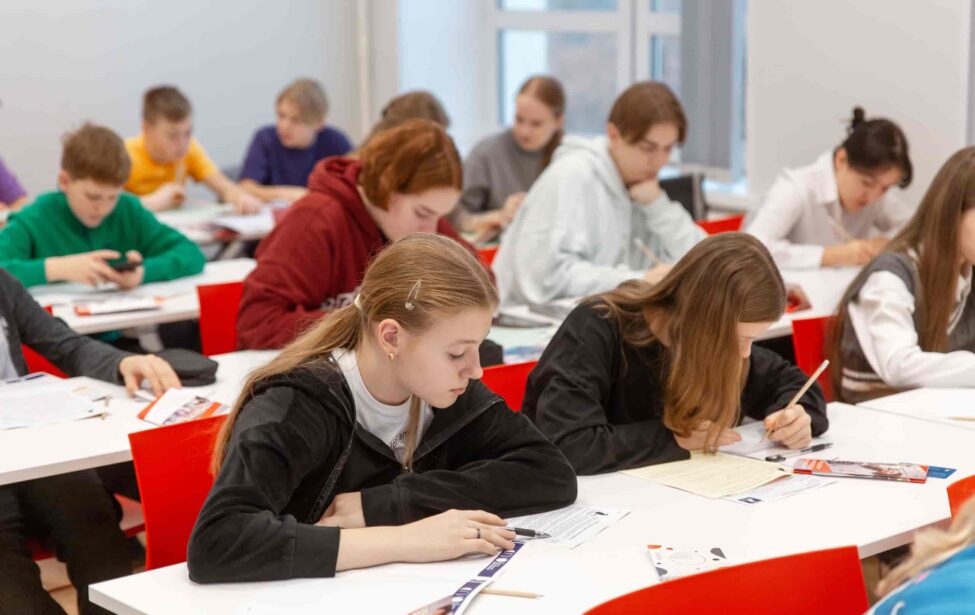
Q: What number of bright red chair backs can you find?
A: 9